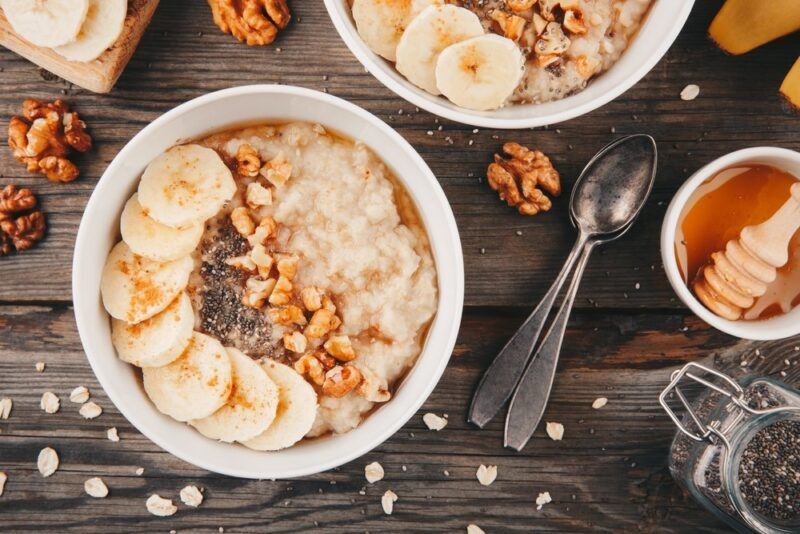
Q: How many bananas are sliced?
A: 12